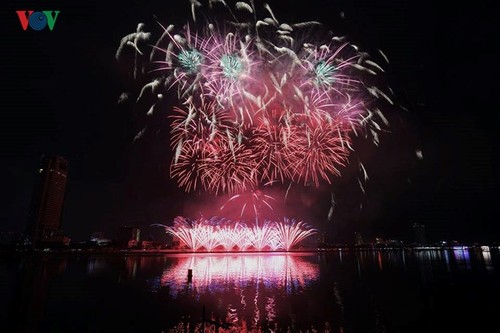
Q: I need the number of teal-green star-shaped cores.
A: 3